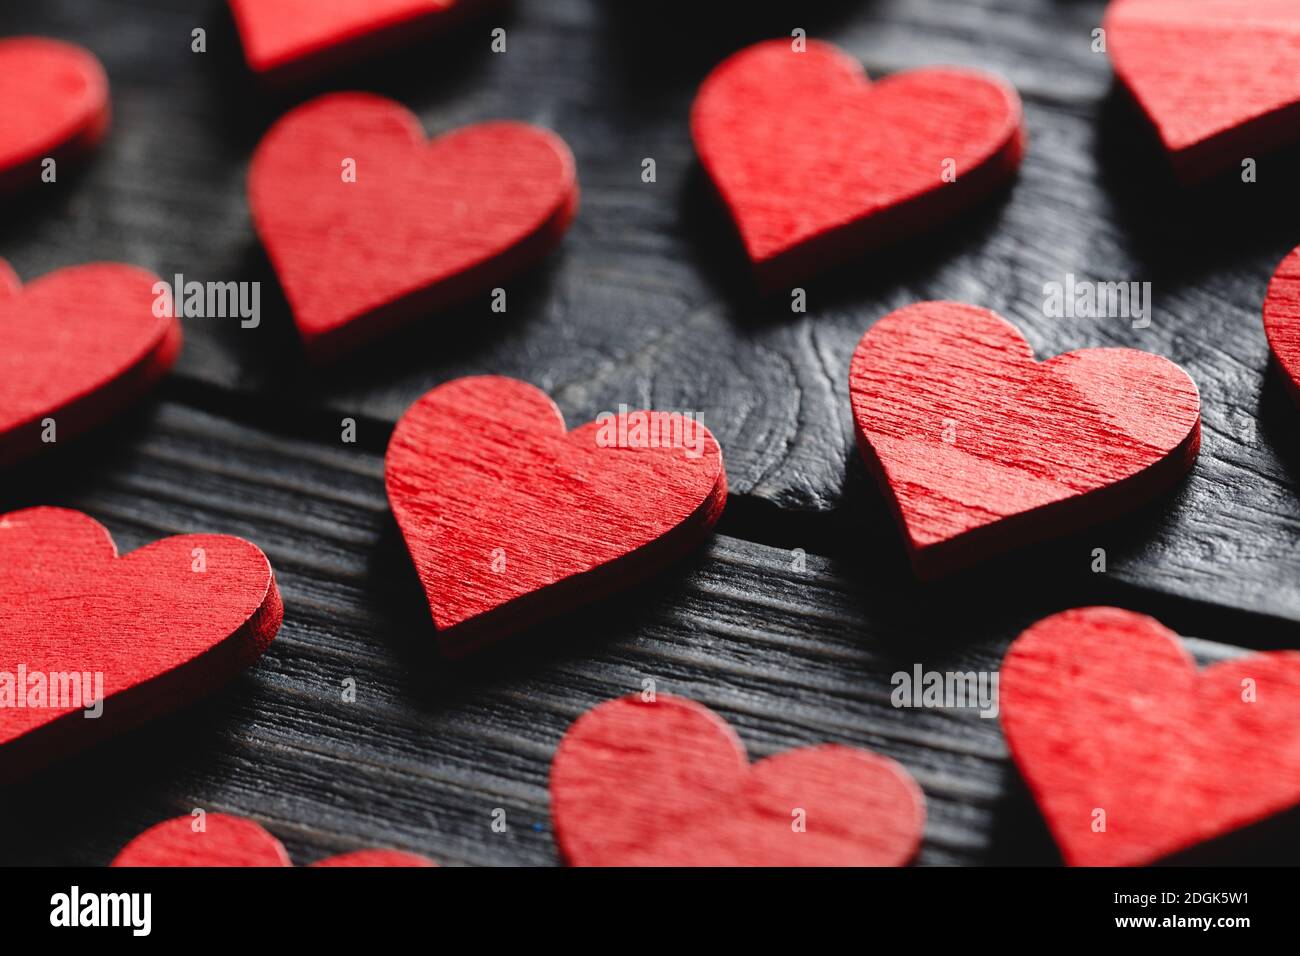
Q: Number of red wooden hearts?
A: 13